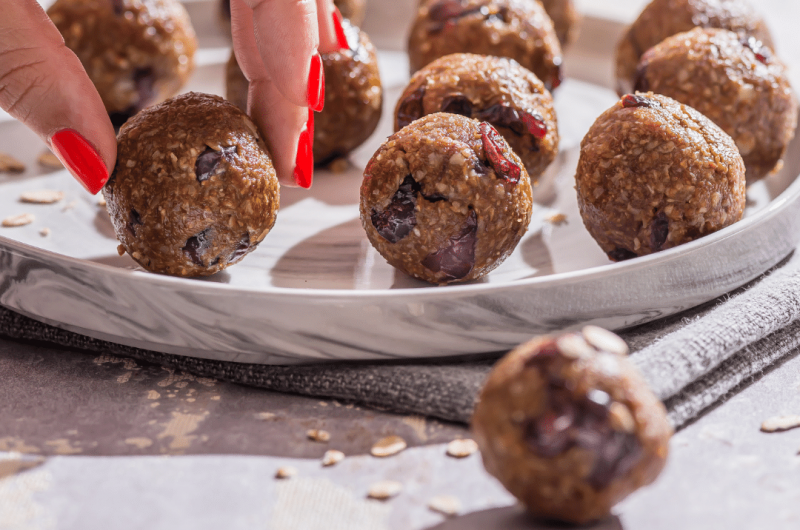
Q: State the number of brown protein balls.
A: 12